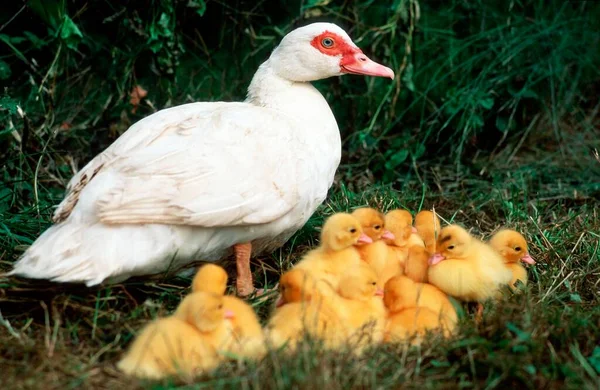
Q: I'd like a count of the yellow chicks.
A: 11